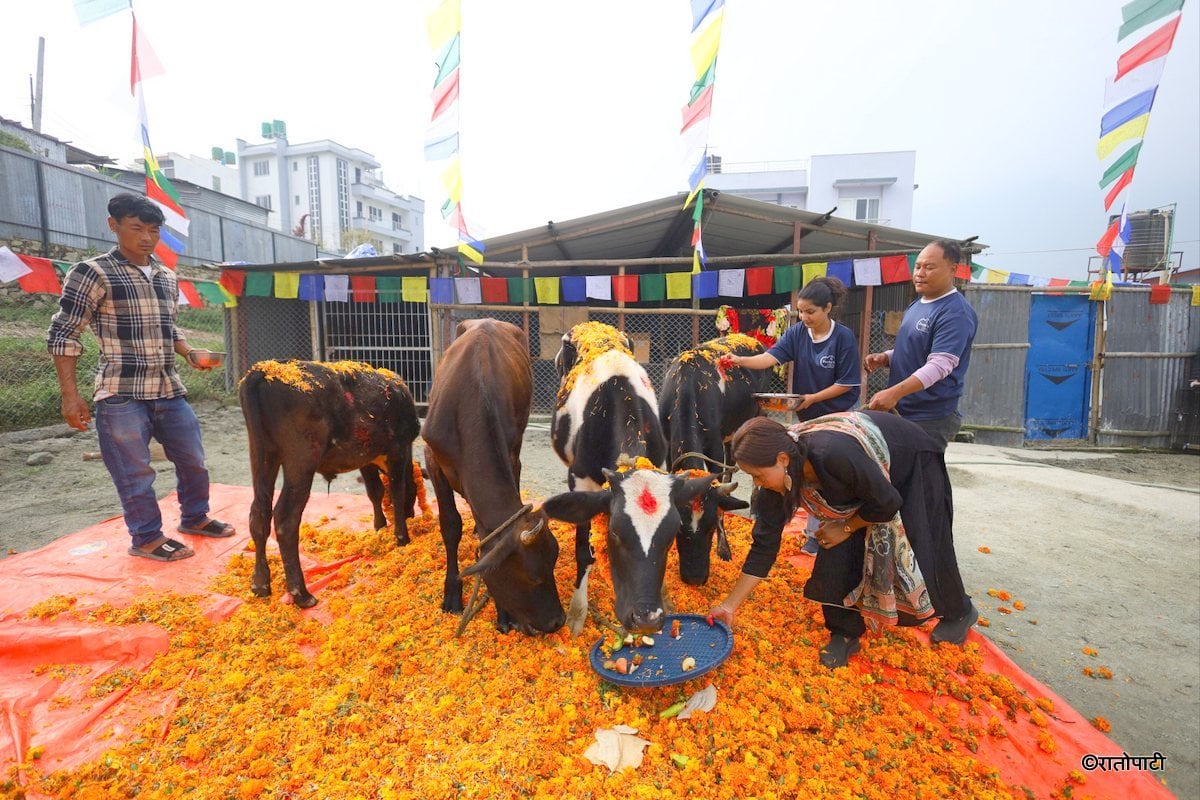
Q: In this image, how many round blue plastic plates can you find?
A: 1